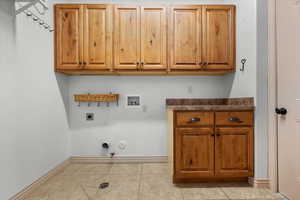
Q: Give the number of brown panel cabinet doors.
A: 8